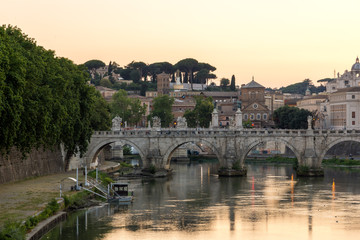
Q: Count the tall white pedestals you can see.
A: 2